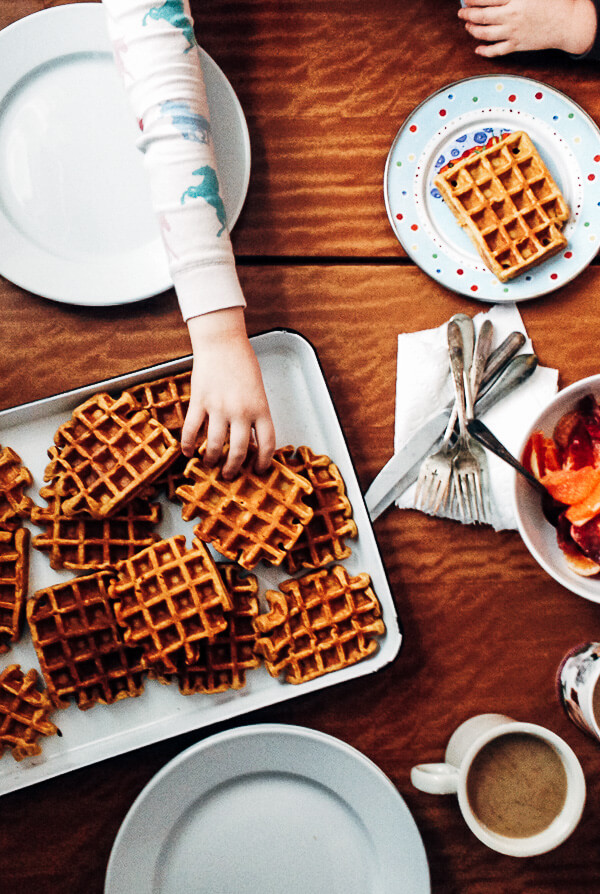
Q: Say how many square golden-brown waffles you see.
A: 13